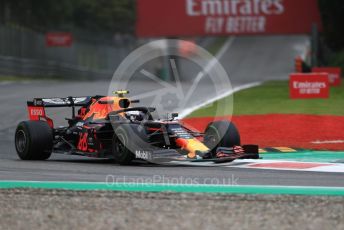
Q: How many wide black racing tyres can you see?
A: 3